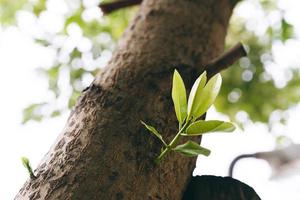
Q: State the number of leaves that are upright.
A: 3